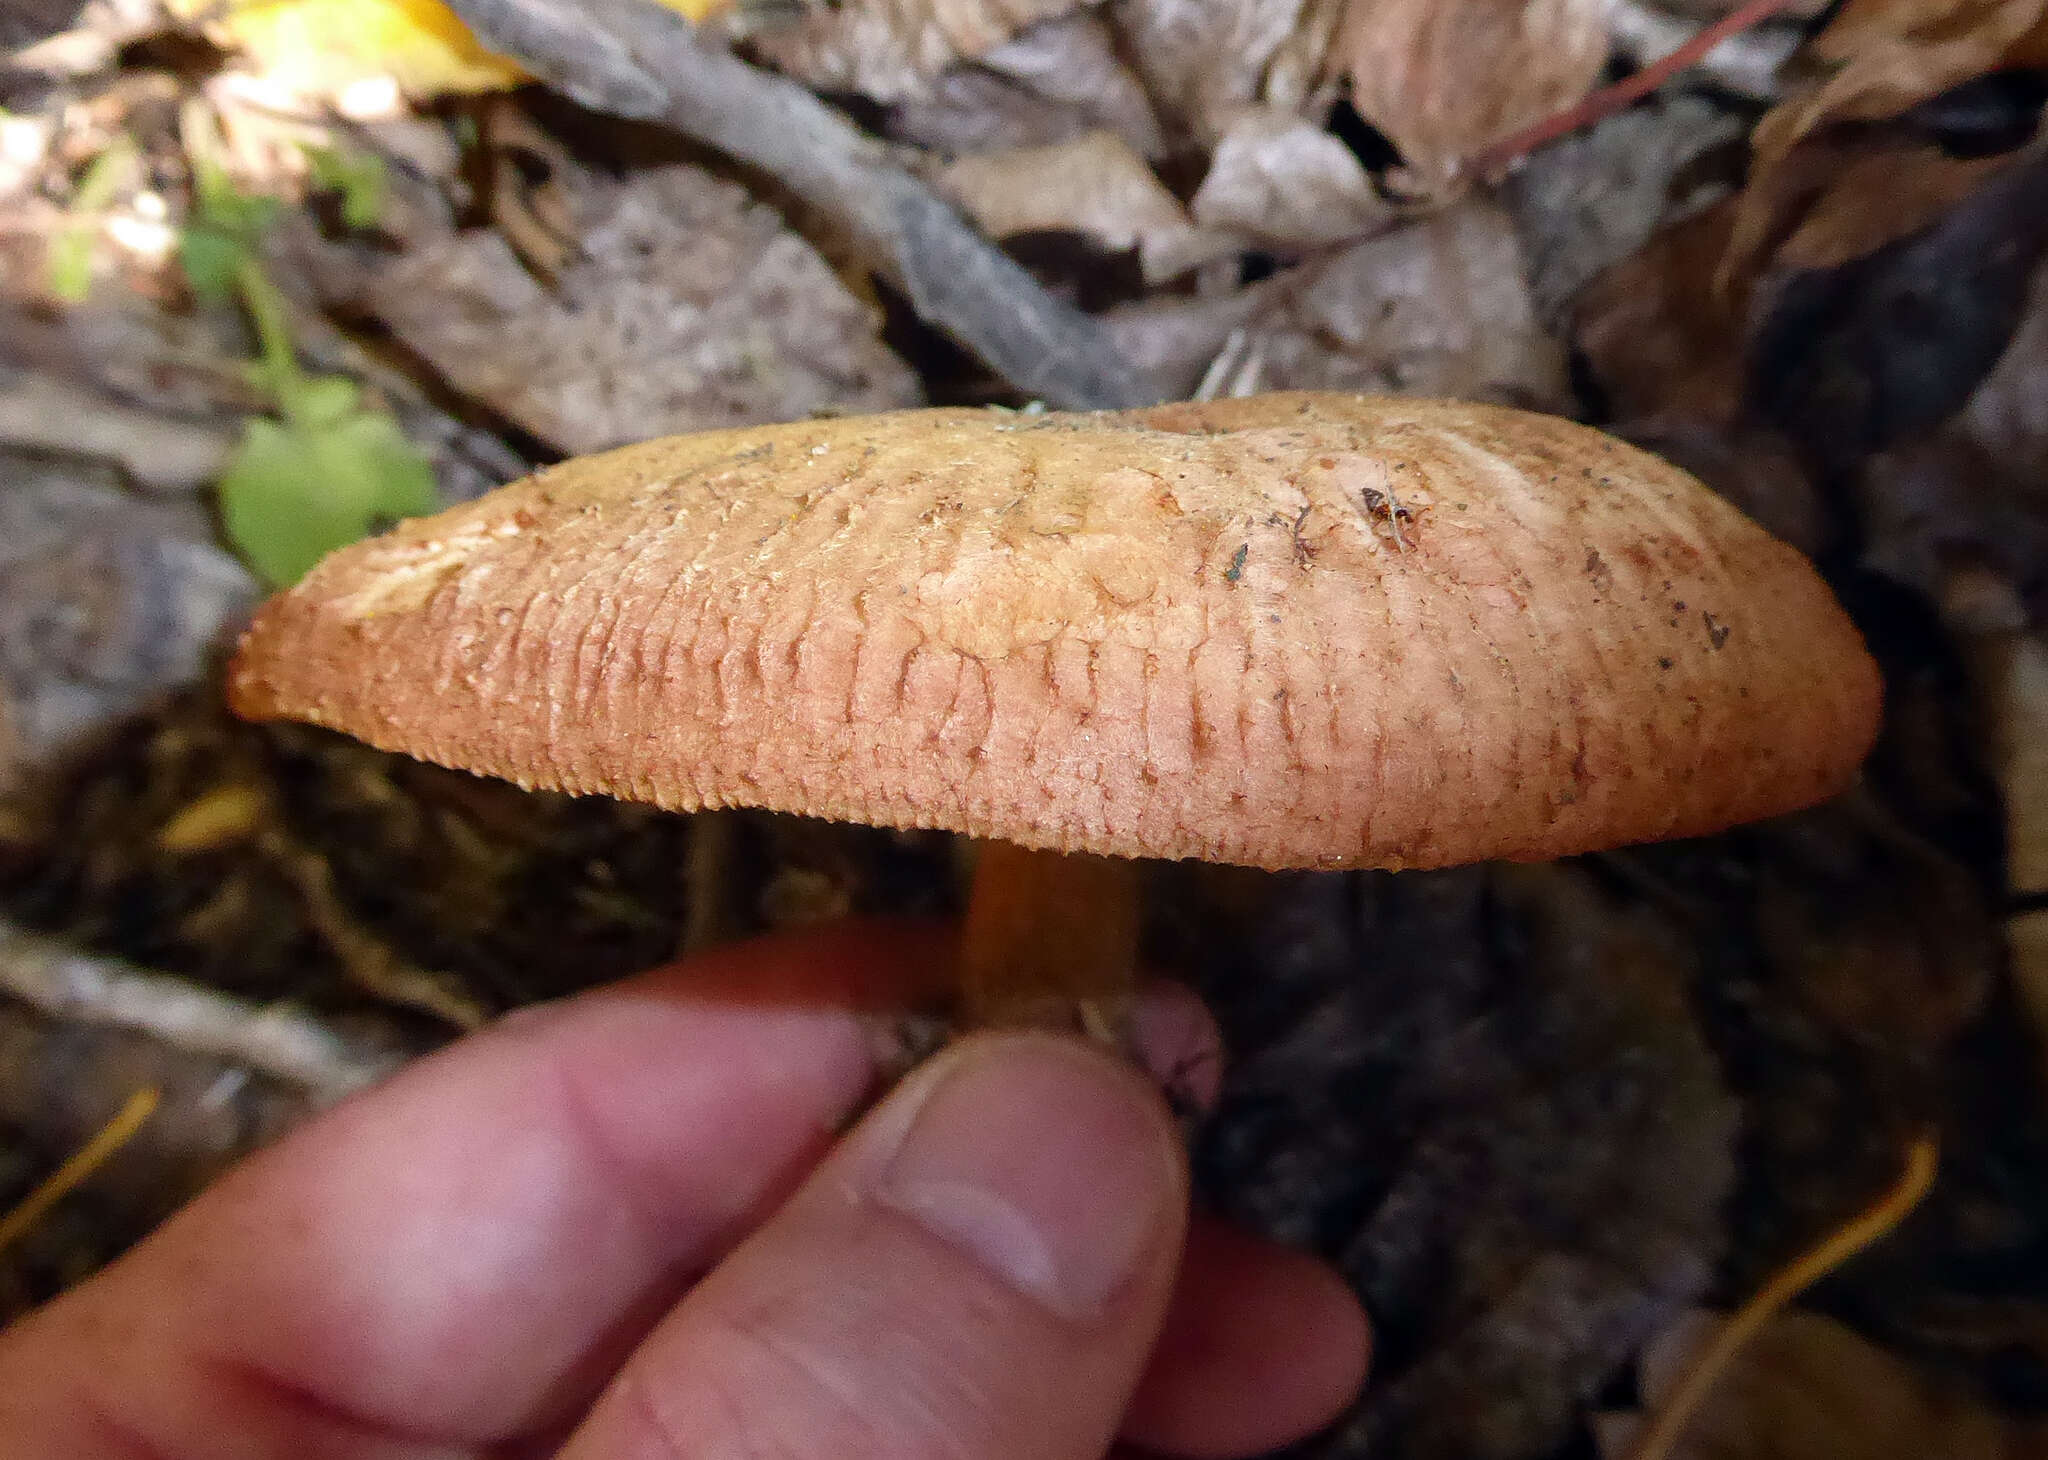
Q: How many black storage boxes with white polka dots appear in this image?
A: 0